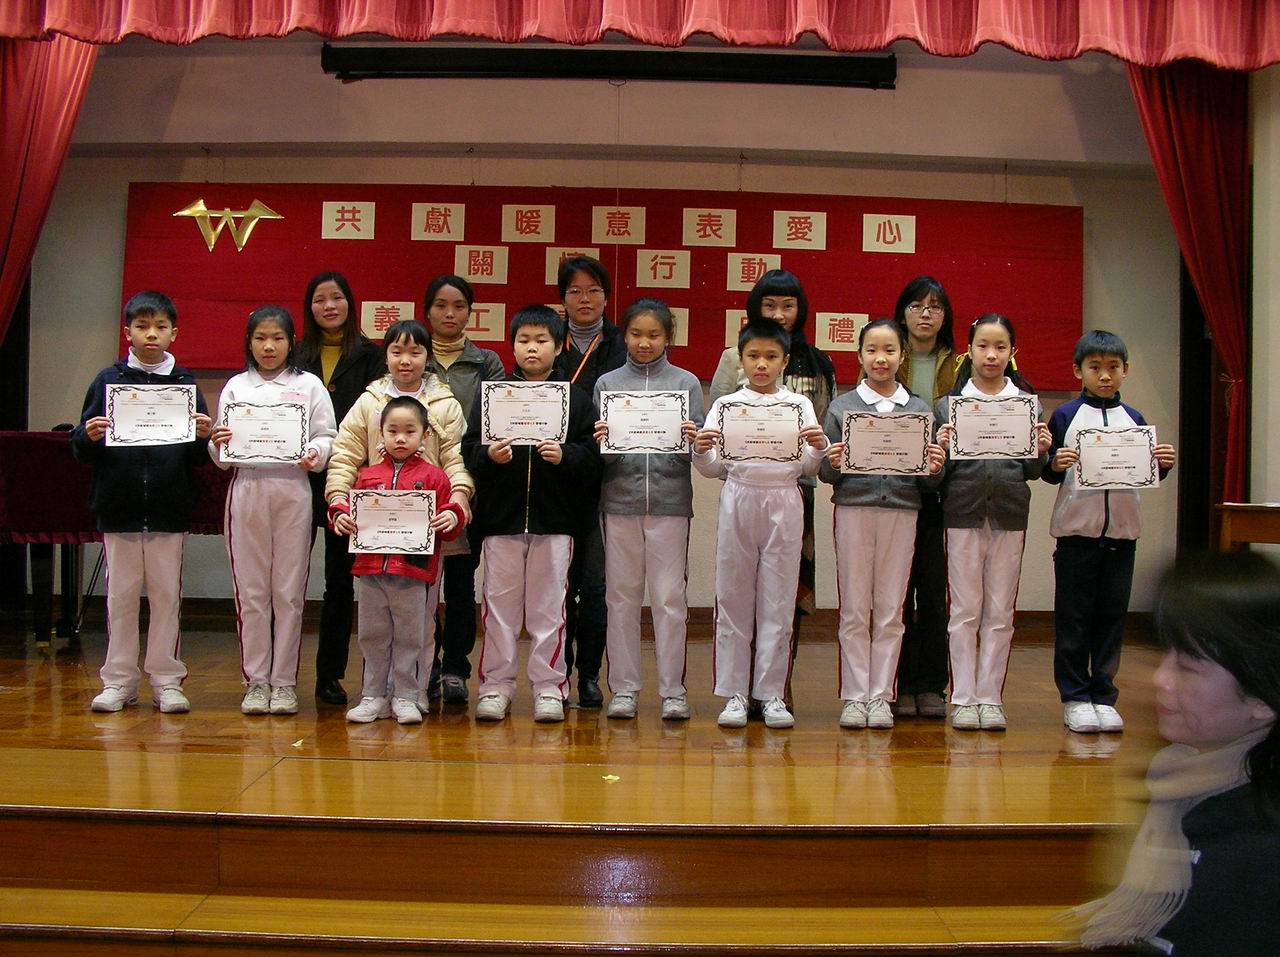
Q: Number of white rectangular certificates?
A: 9